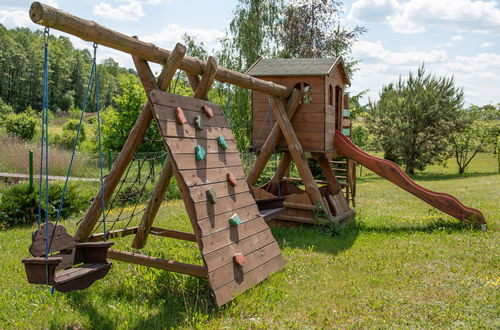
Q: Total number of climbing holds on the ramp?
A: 9